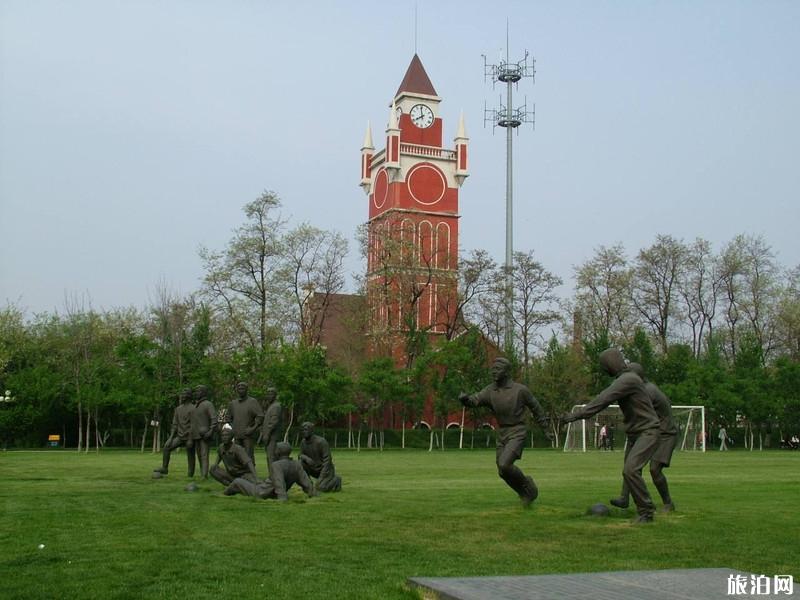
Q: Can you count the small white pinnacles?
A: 3